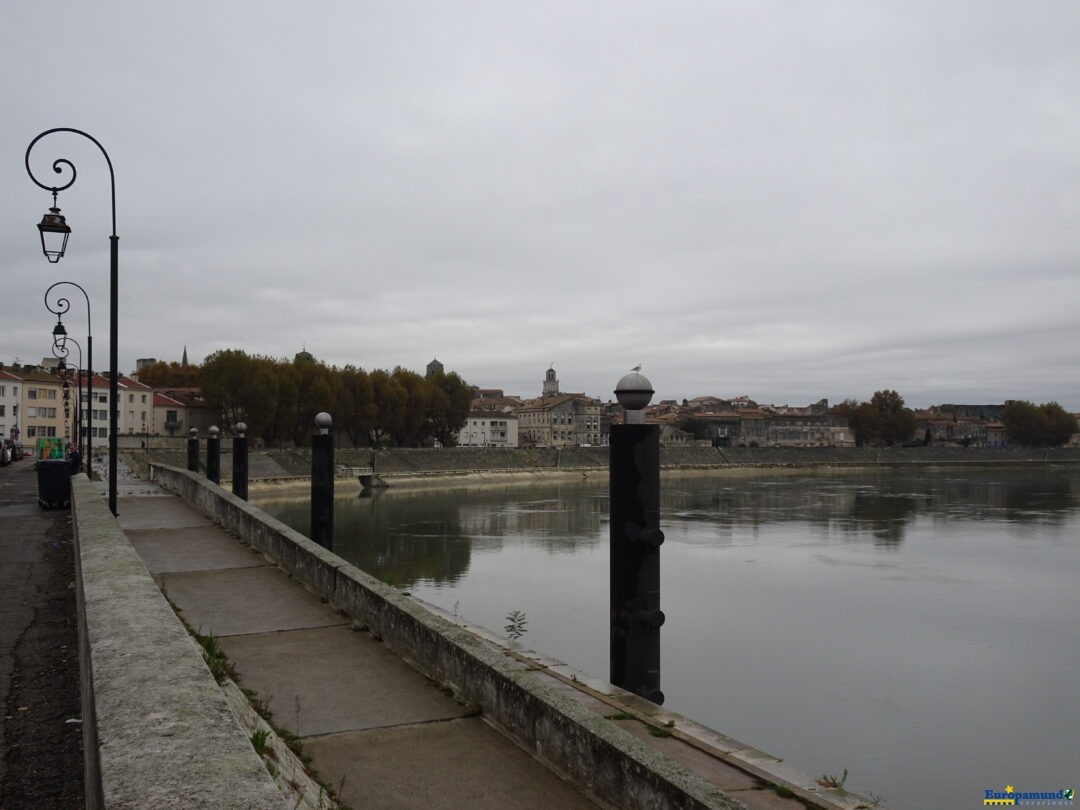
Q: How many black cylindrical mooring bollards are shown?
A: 5